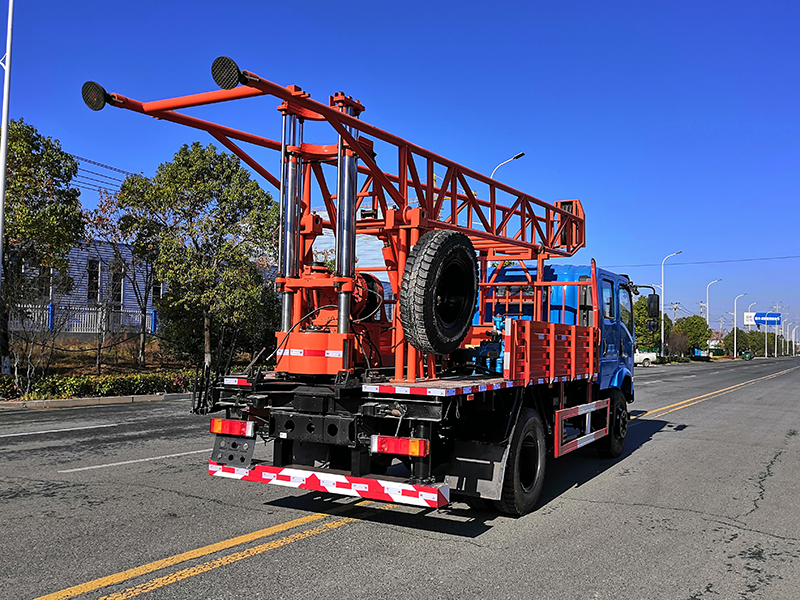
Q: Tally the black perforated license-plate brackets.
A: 1